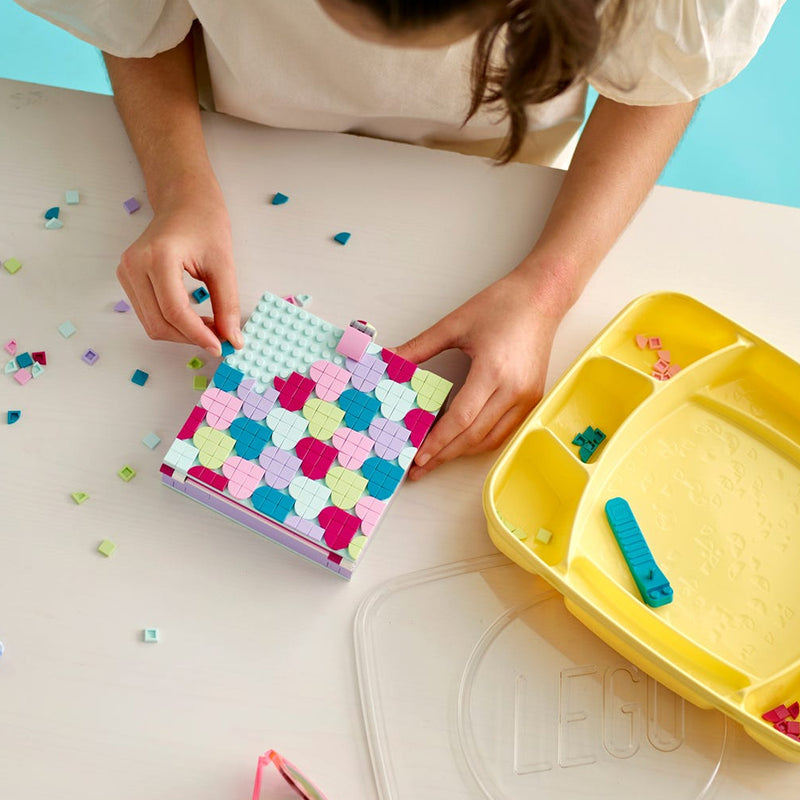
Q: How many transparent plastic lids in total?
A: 1